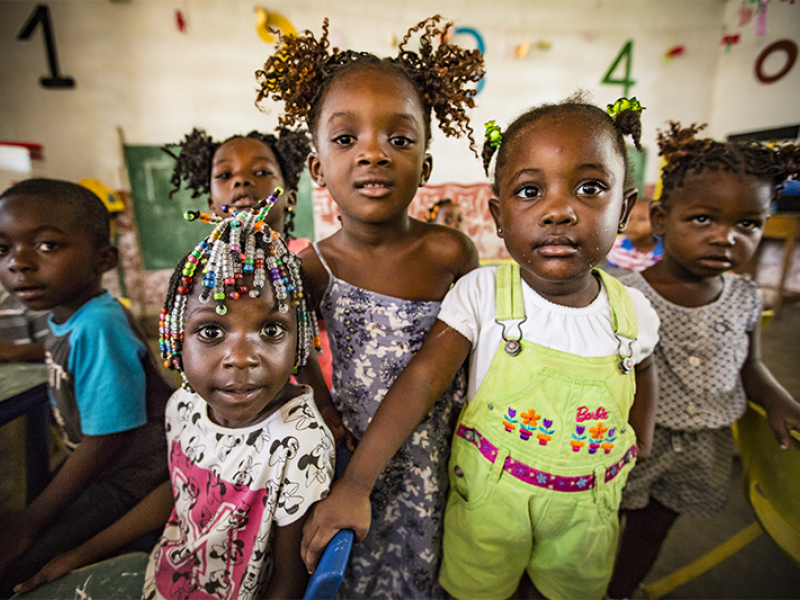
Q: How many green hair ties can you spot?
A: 2